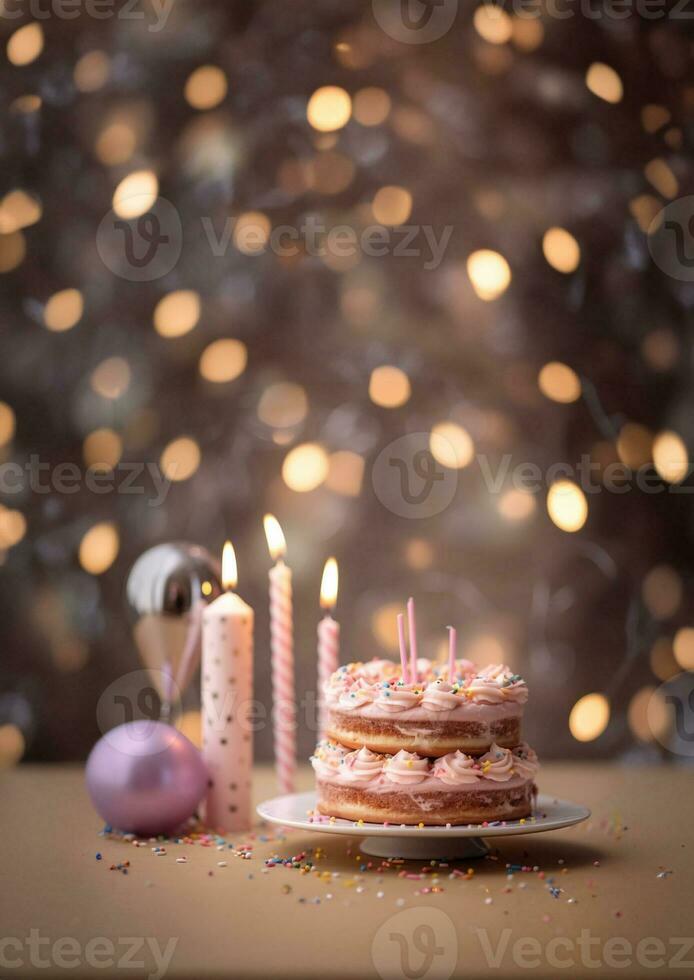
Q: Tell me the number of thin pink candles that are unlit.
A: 3